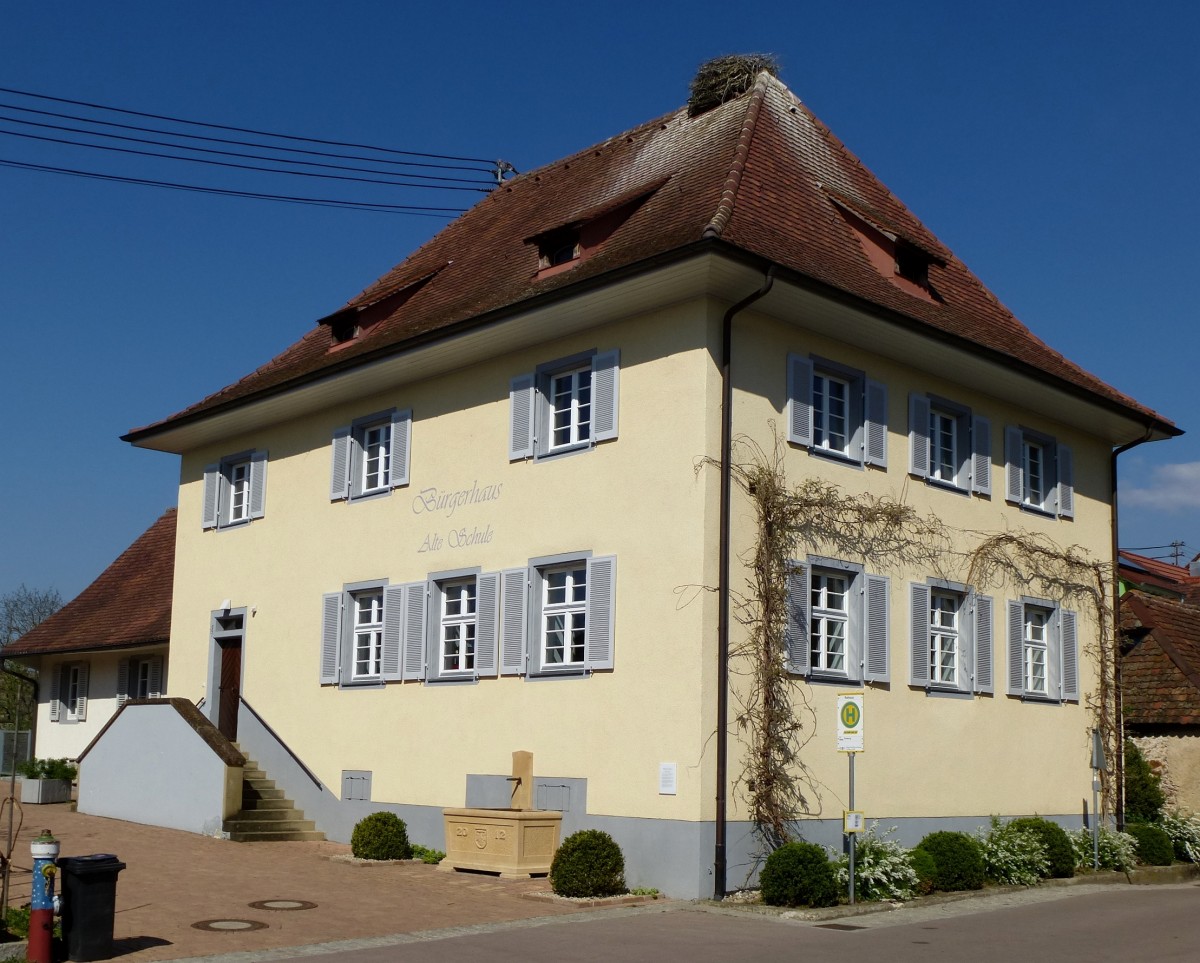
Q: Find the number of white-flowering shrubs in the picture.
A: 4